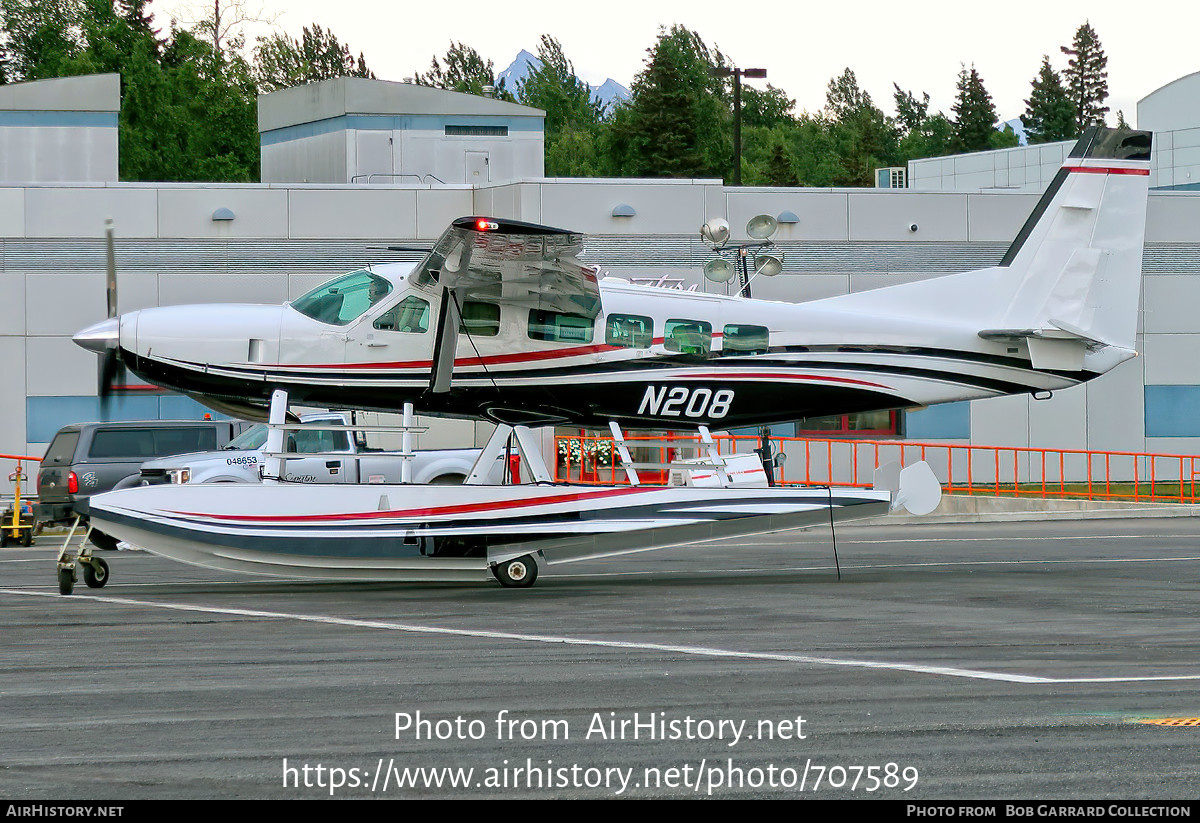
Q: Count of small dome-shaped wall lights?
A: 3